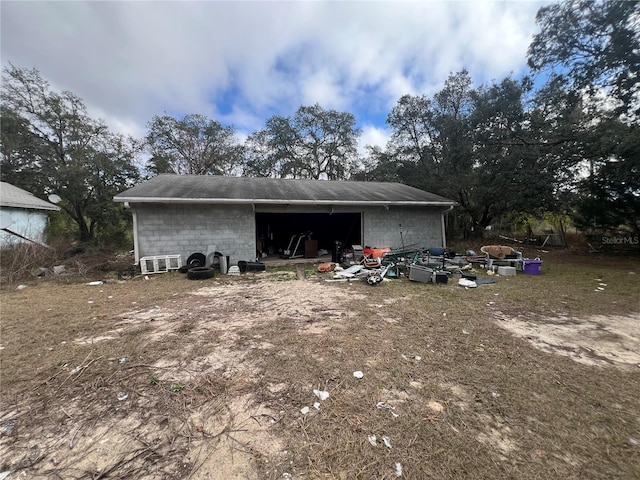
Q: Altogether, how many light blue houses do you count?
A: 1